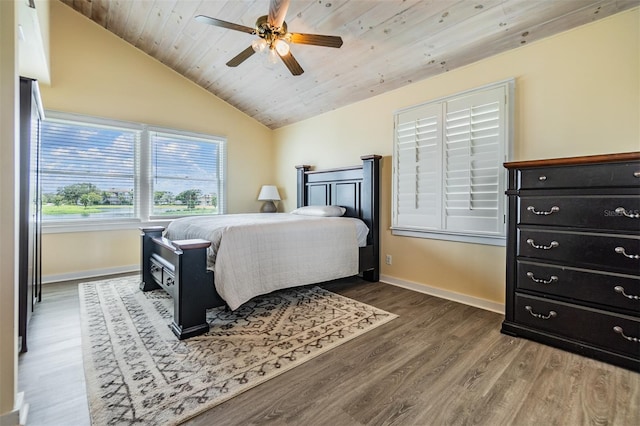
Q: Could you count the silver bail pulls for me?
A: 8